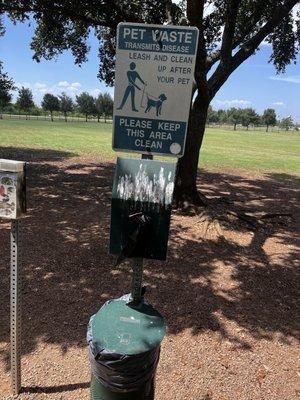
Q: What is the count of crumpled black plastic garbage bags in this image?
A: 1